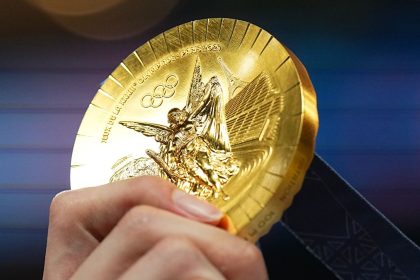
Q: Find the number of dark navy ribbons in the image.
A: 1